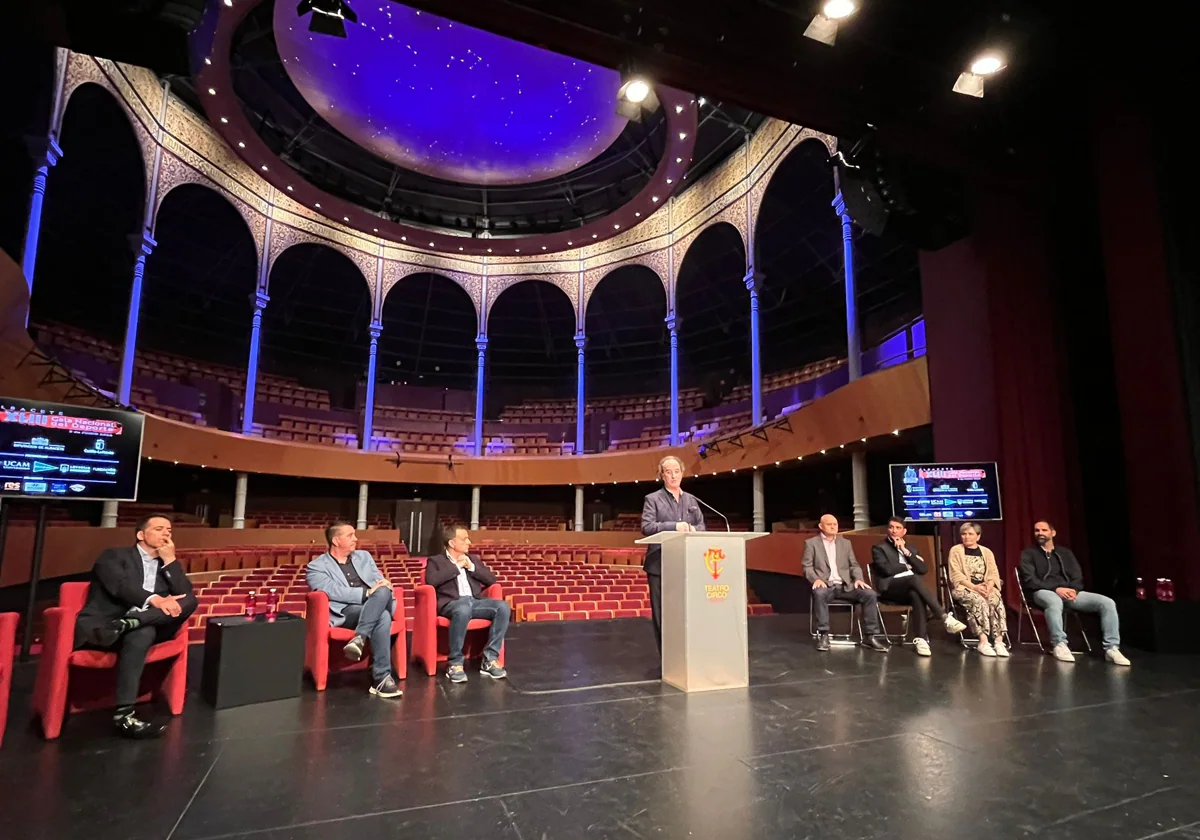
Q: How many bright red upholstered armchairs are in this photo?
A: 4